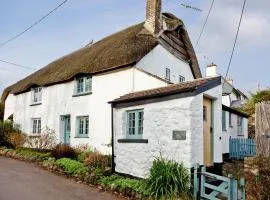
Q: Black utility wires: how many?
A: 4